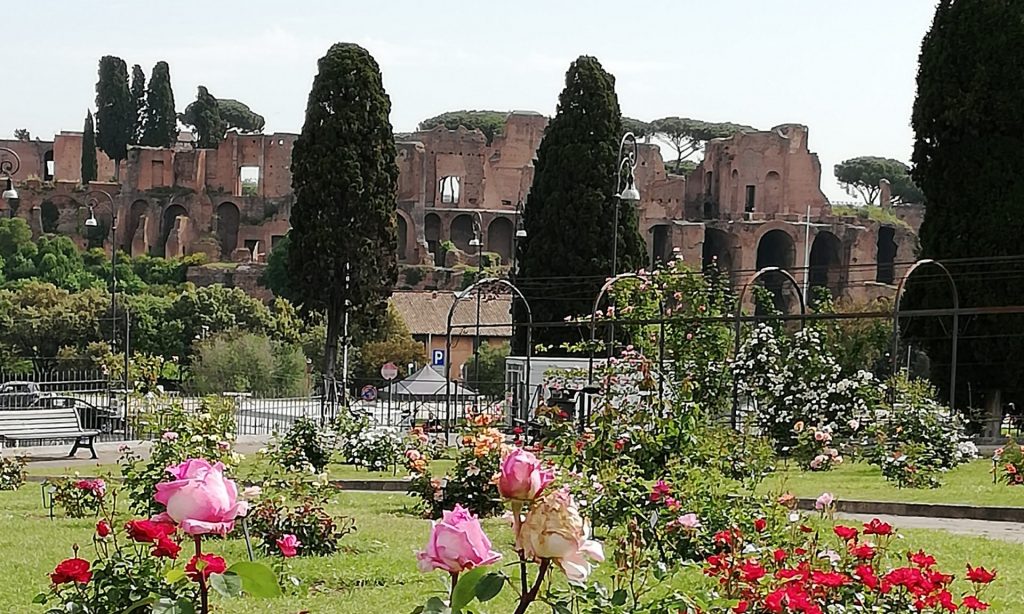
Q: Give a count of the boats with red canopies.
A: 0